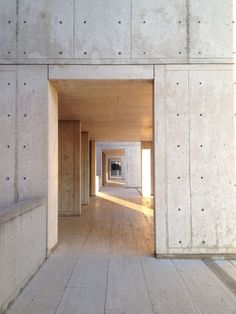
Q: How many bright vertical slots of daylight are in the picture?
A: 1